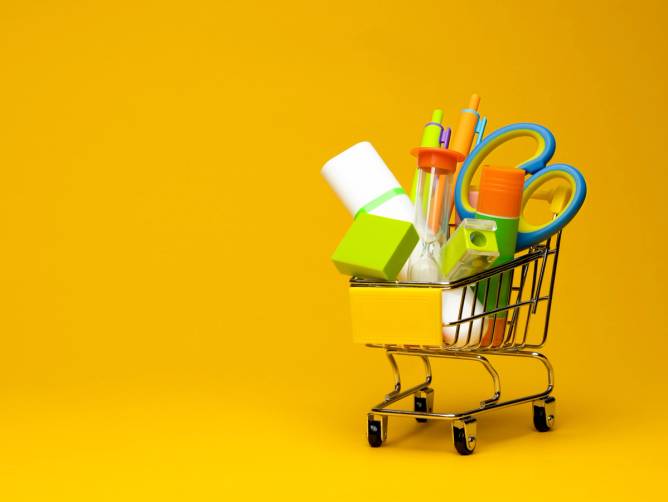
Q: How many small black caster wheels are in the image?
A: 4